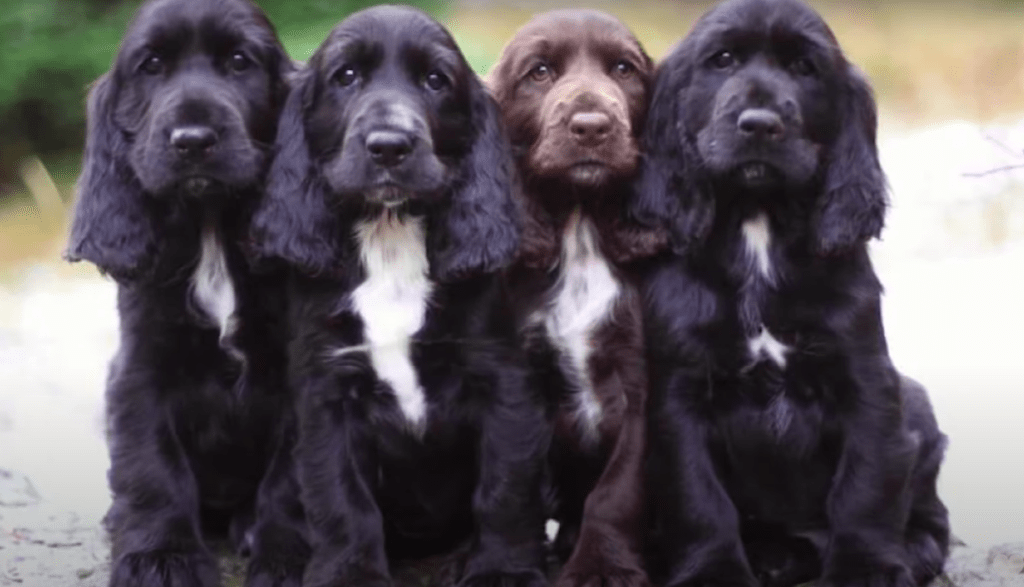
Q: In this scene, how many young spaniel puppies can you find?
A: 4